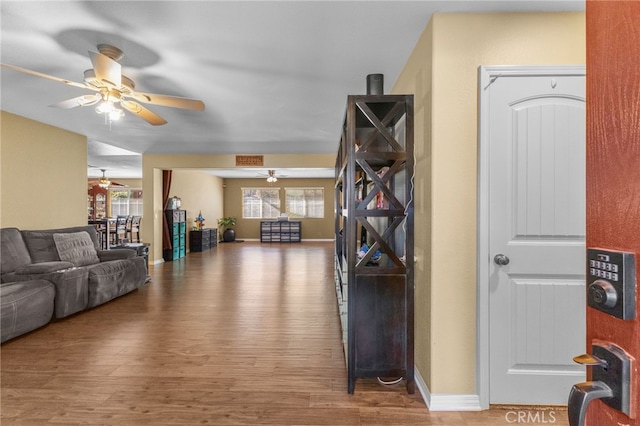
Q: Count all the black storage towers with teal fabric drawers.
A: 1